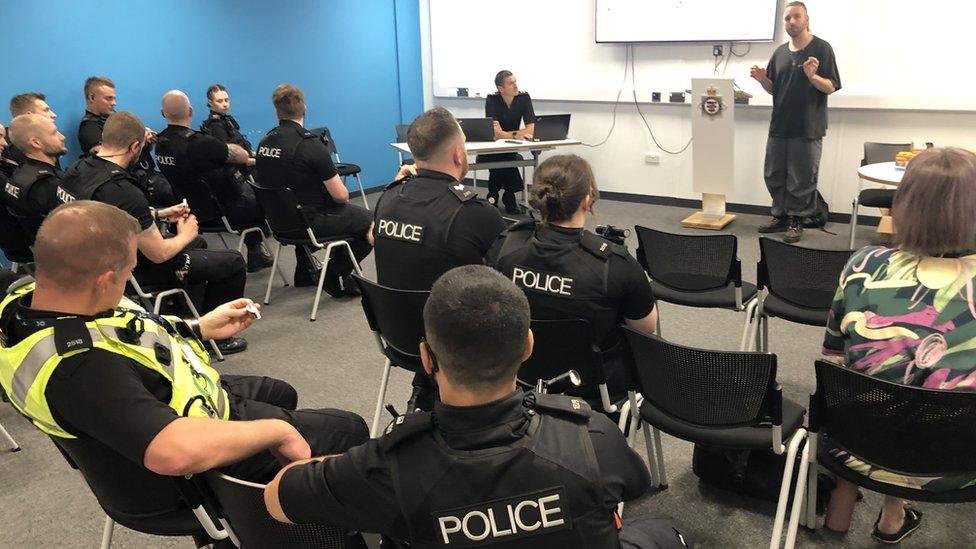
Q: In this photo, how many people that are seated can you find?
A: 14